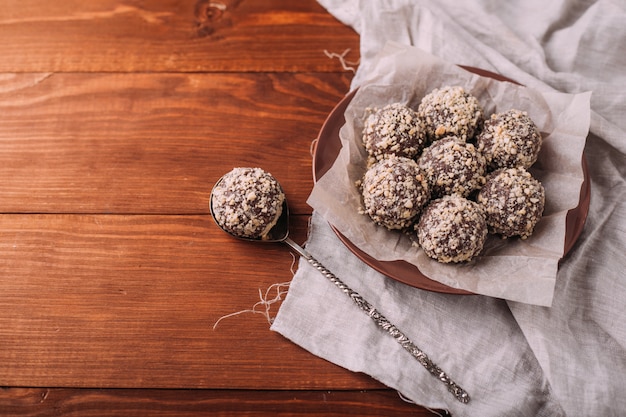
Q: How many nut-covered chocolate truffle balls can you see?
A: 8